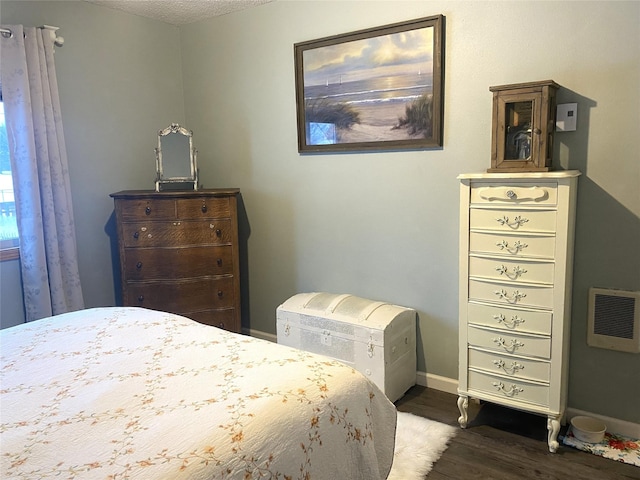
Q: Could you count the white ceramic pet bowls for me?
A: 1